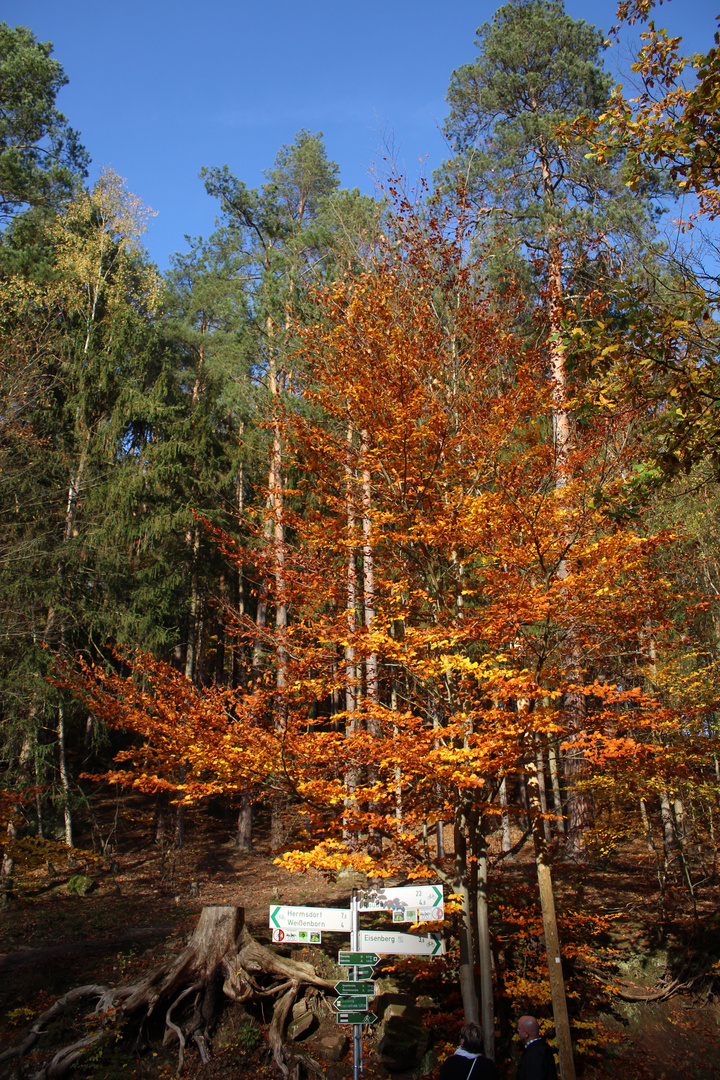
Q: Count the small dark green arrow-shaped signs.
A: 5